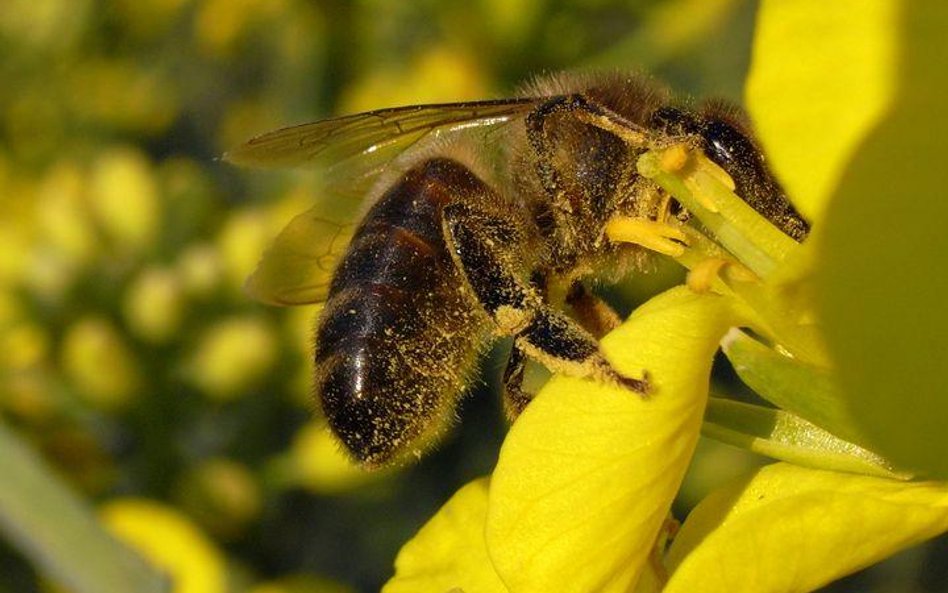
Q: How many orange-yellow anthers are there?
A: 3